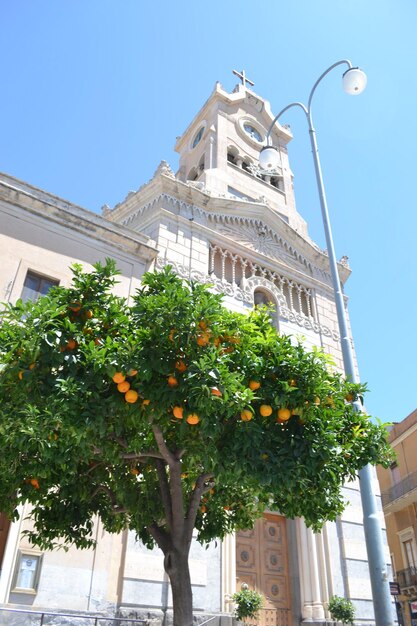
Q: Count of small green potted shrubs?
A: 2